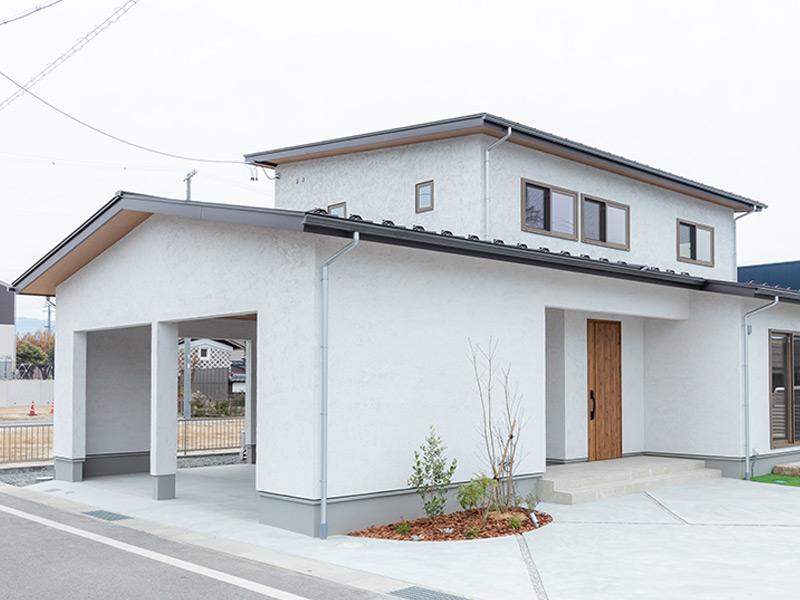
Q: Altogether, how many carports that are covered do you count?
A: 2